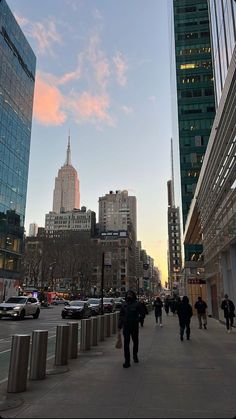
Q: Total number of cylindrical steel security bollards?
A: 10